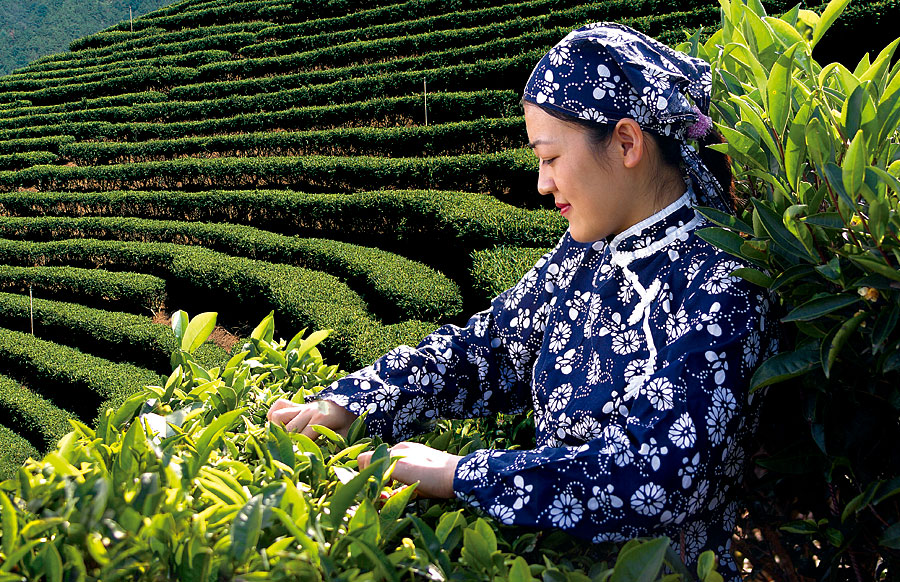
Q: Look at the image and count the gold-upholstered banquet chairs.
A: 0